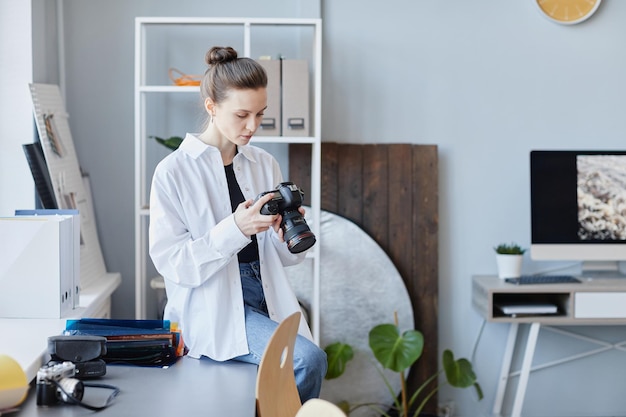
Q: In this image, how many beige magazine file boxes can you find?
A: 2